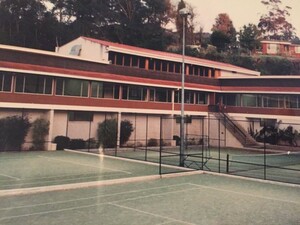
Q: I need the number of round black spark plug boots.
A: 0